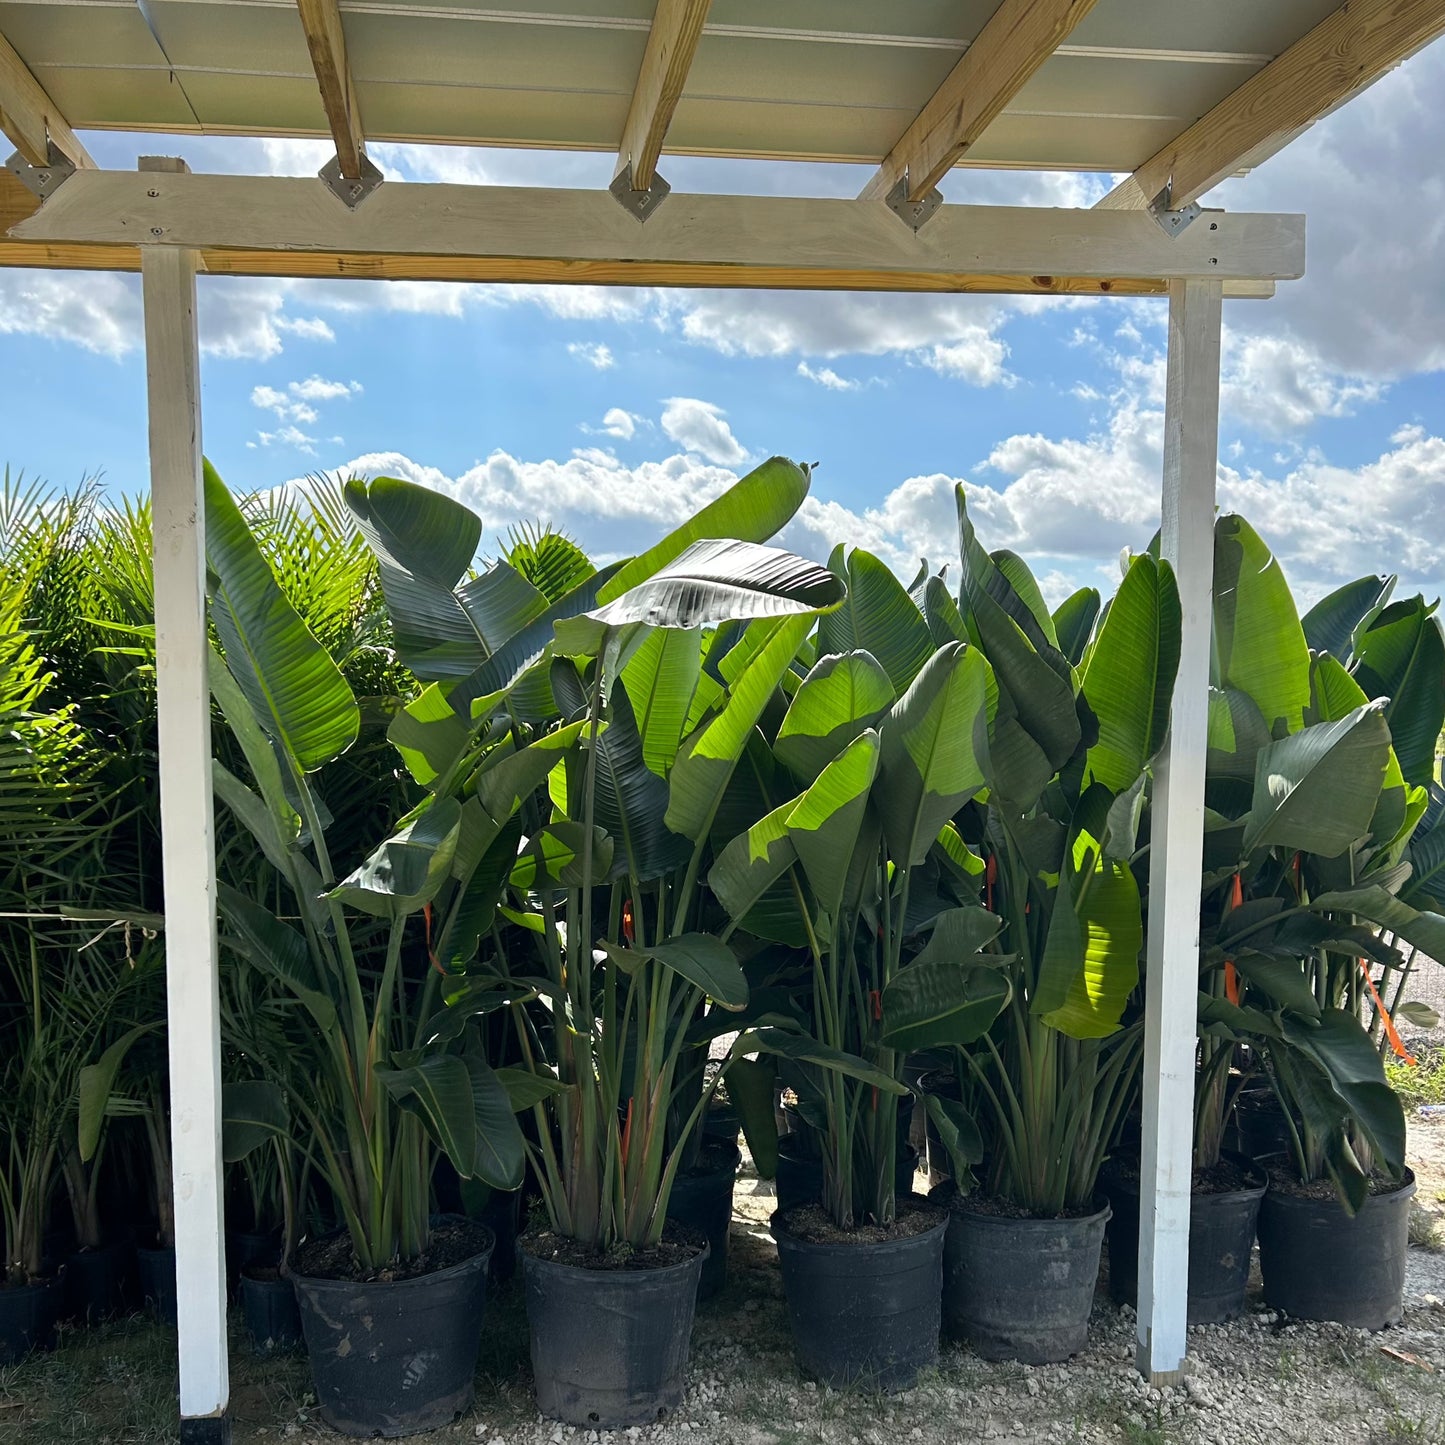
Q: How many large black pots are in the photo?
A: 6